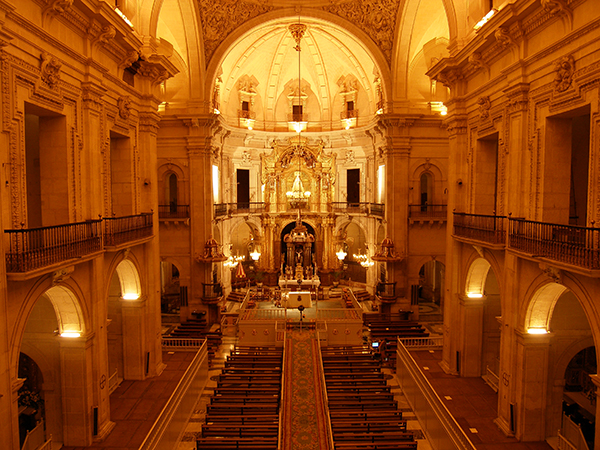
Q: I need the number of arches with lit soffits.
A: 4